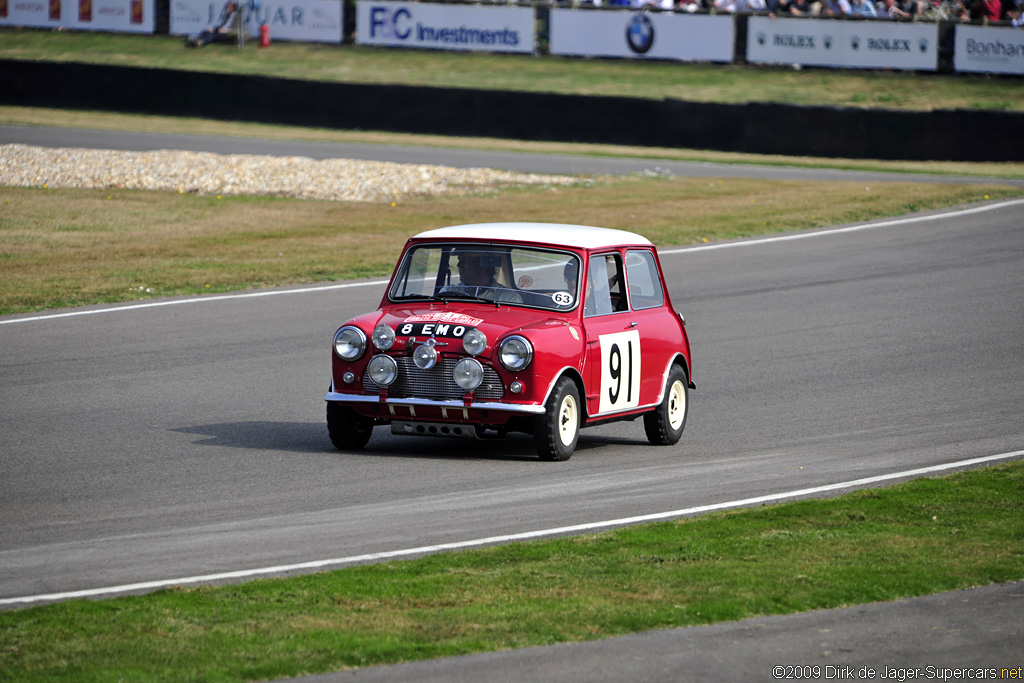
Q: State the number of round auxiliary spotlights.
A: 5